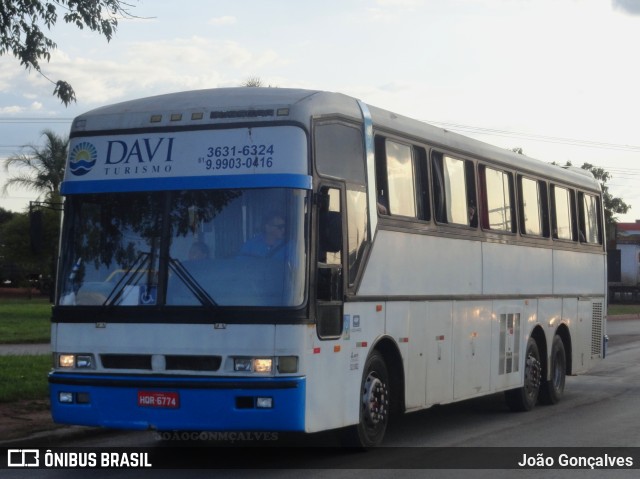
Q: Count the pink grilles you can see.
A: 0